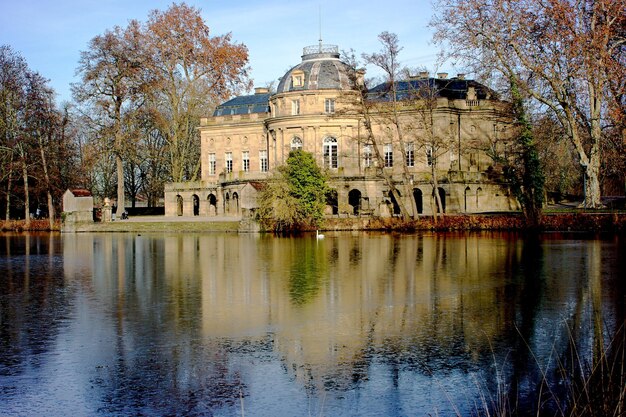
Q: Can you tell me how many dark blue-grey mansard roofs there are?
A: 2